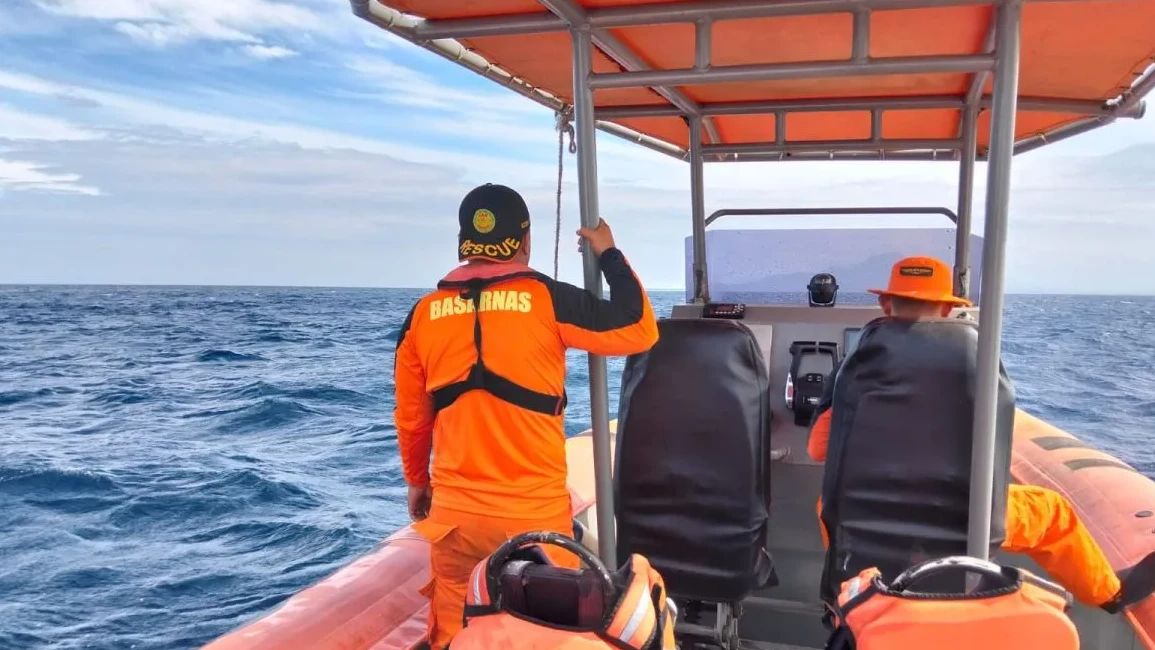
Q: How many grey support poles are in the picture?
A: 4